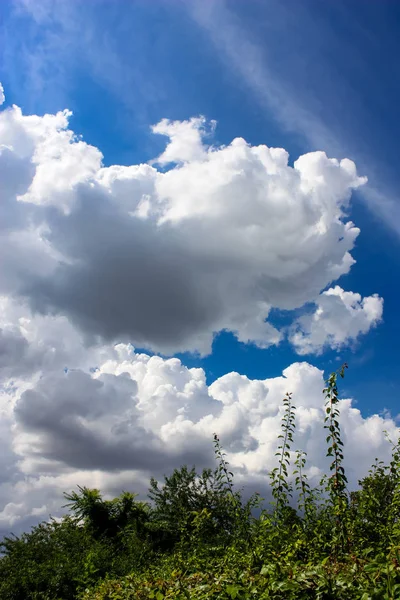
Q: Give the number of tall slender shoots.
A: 4